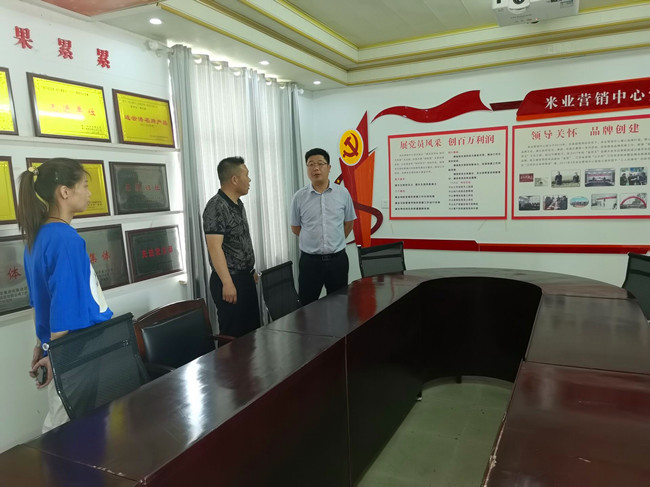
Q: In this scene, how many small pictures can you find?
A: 10